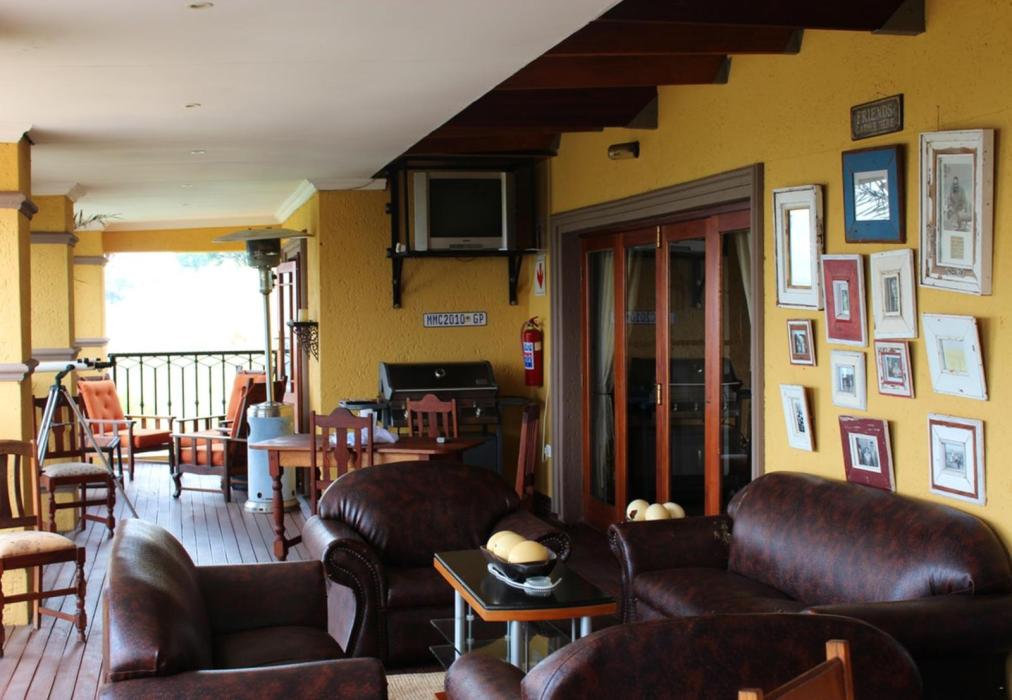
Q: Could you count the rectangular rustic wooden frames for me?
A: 12